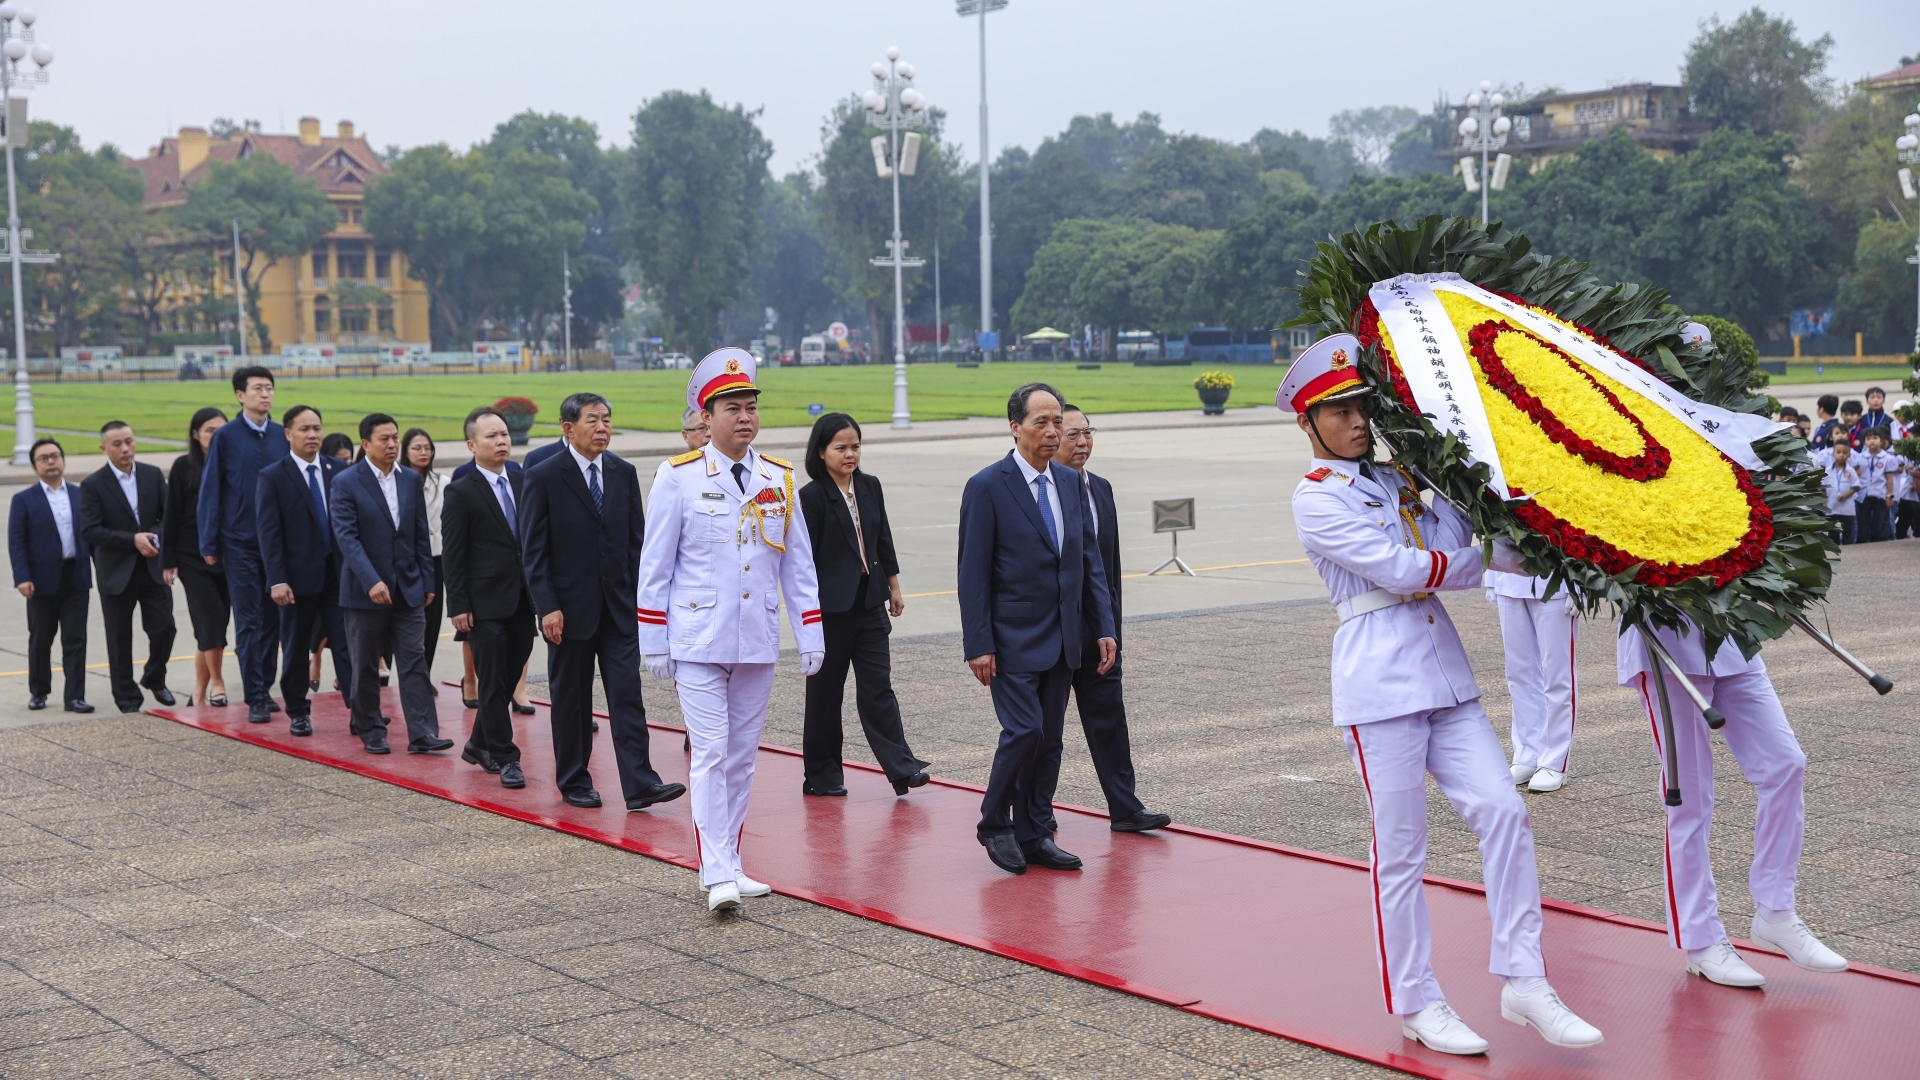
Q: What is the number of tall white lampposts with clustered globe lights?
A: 4